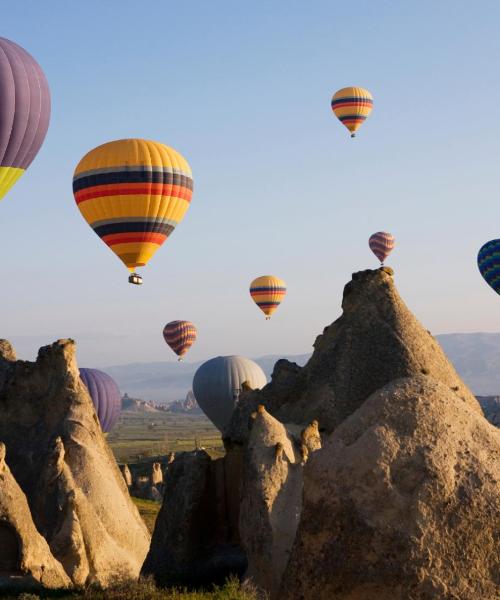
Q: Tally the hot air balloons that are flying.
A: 9